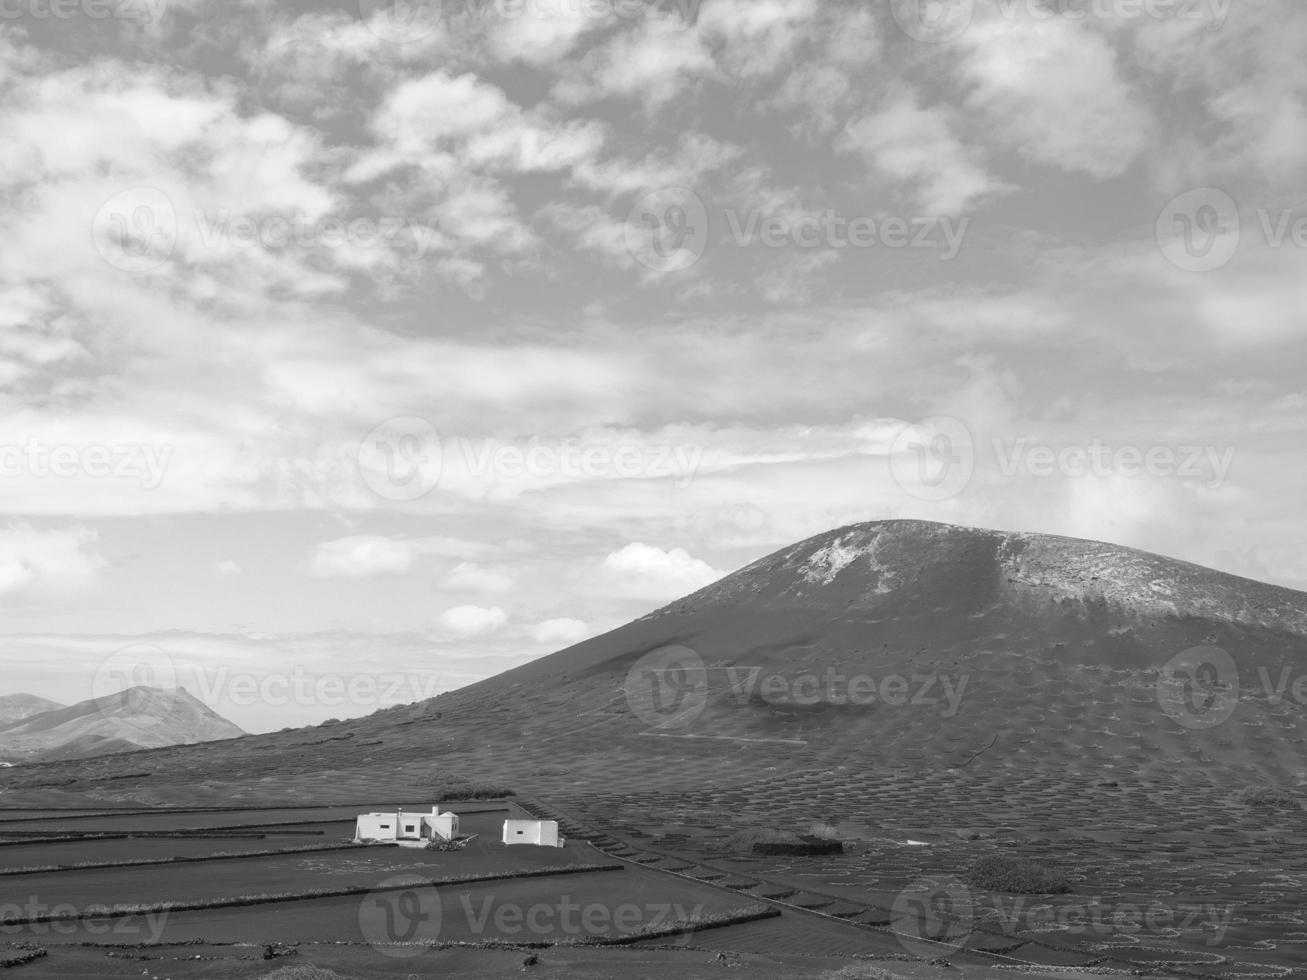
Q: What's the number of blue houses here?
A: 0